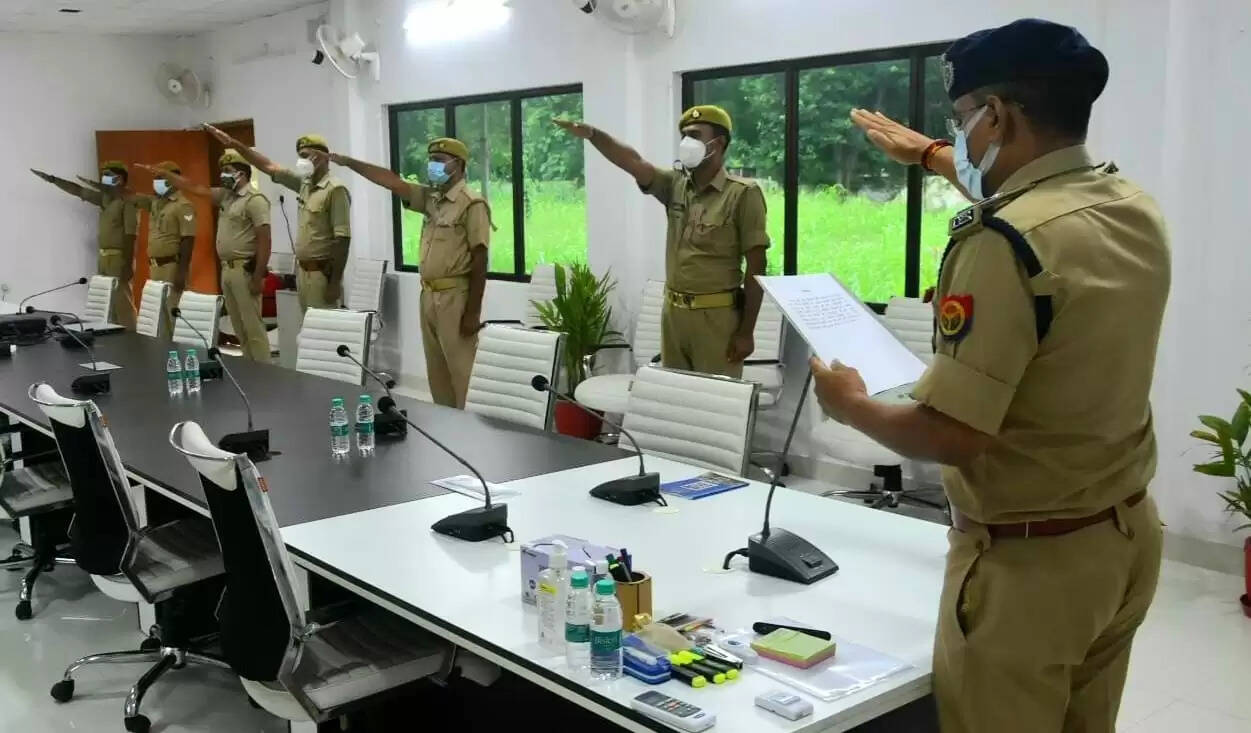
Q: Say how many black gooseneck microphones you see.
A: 9